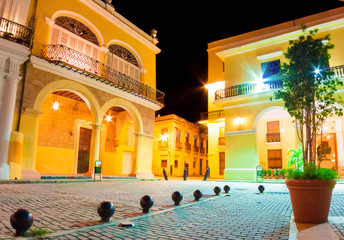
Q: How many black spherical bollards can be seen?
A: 8